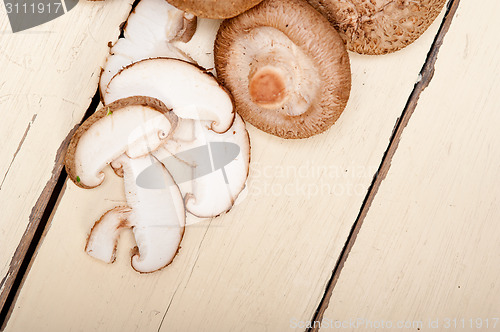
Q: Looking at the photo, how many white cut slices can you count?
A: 5